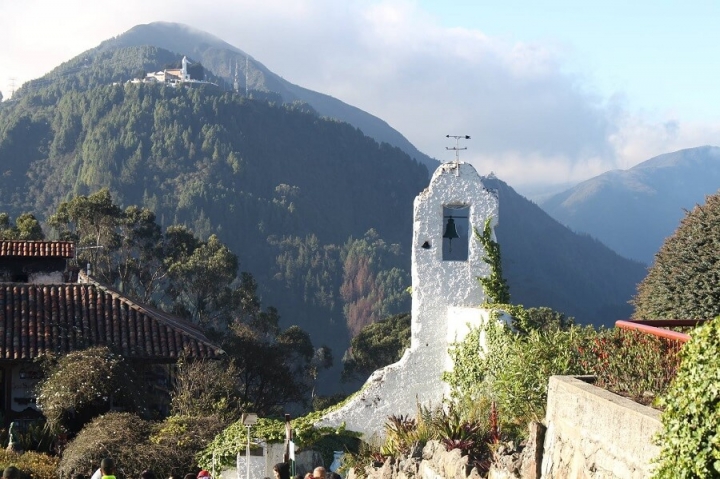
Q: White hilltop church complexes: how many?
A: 1